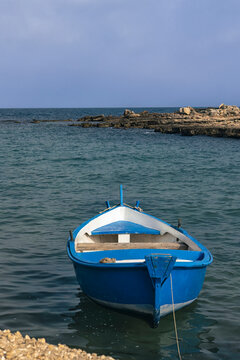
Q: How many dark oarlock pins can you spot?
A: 2